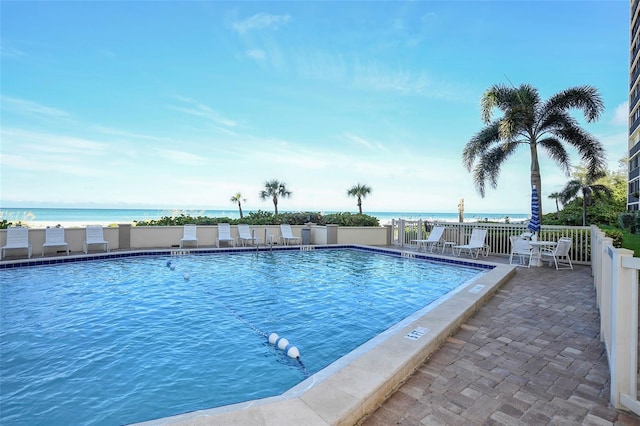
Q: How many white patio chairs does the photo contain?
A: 11